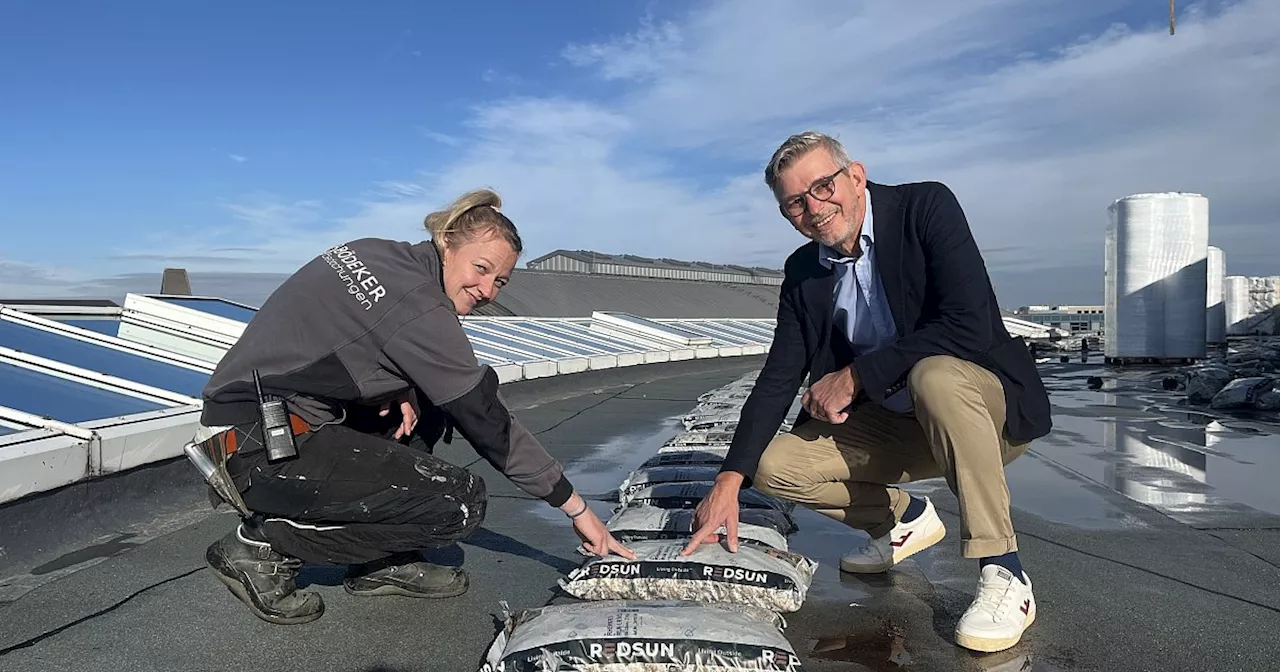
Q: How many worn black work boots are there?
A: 2